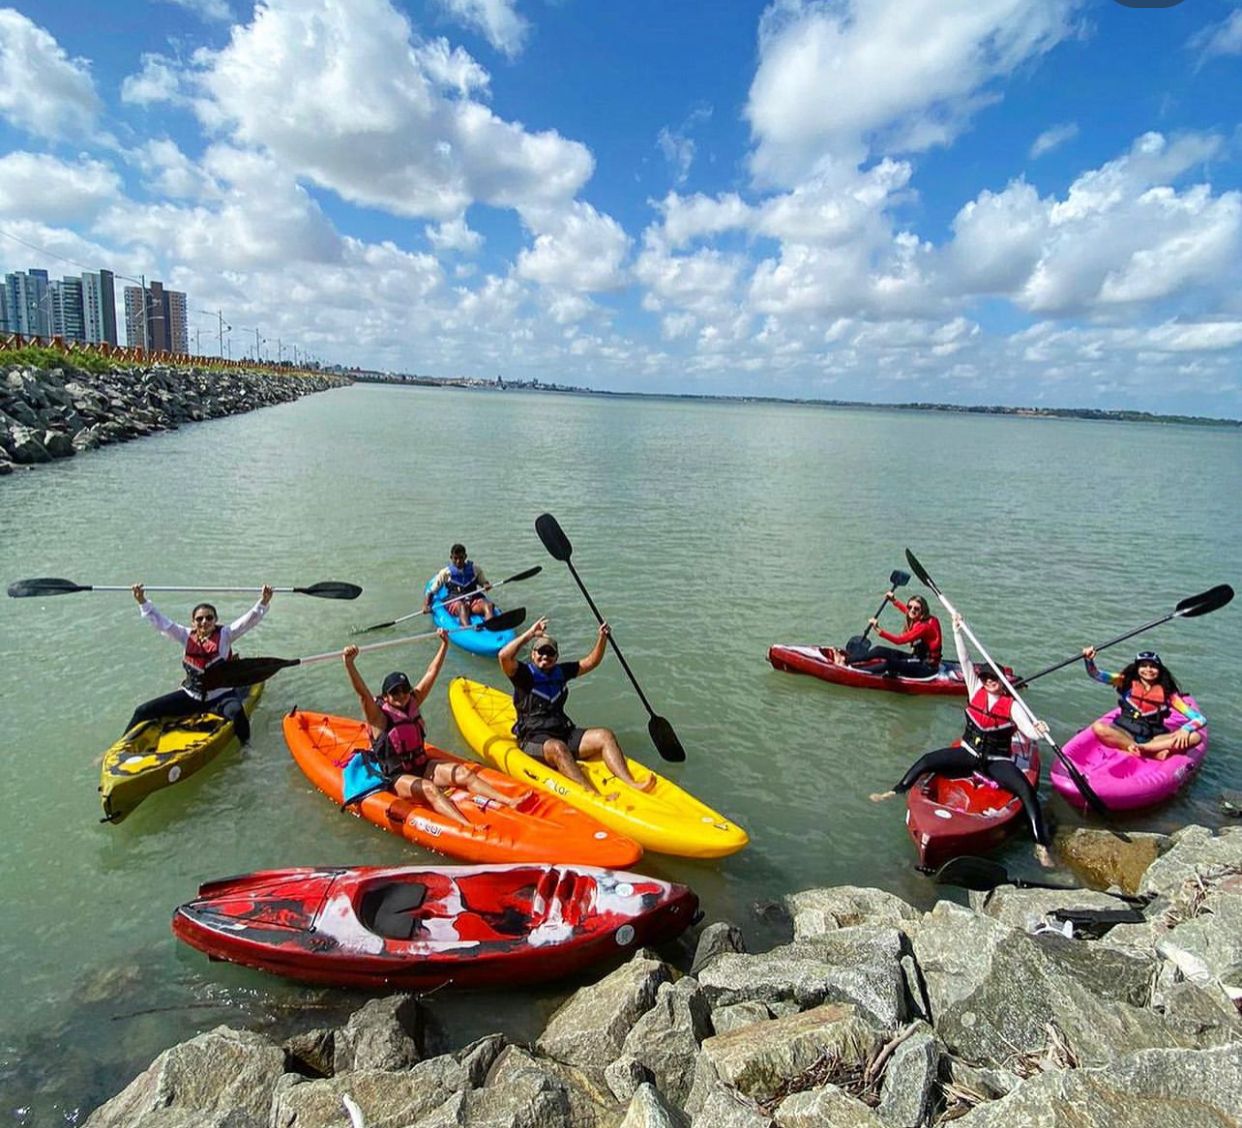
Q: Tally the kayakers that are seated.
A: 7